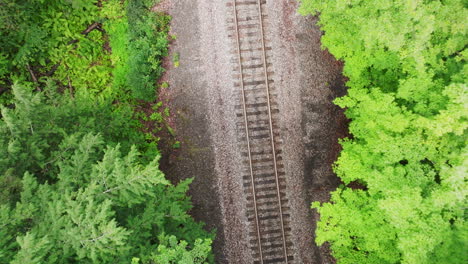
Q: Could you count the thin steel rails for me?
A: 2